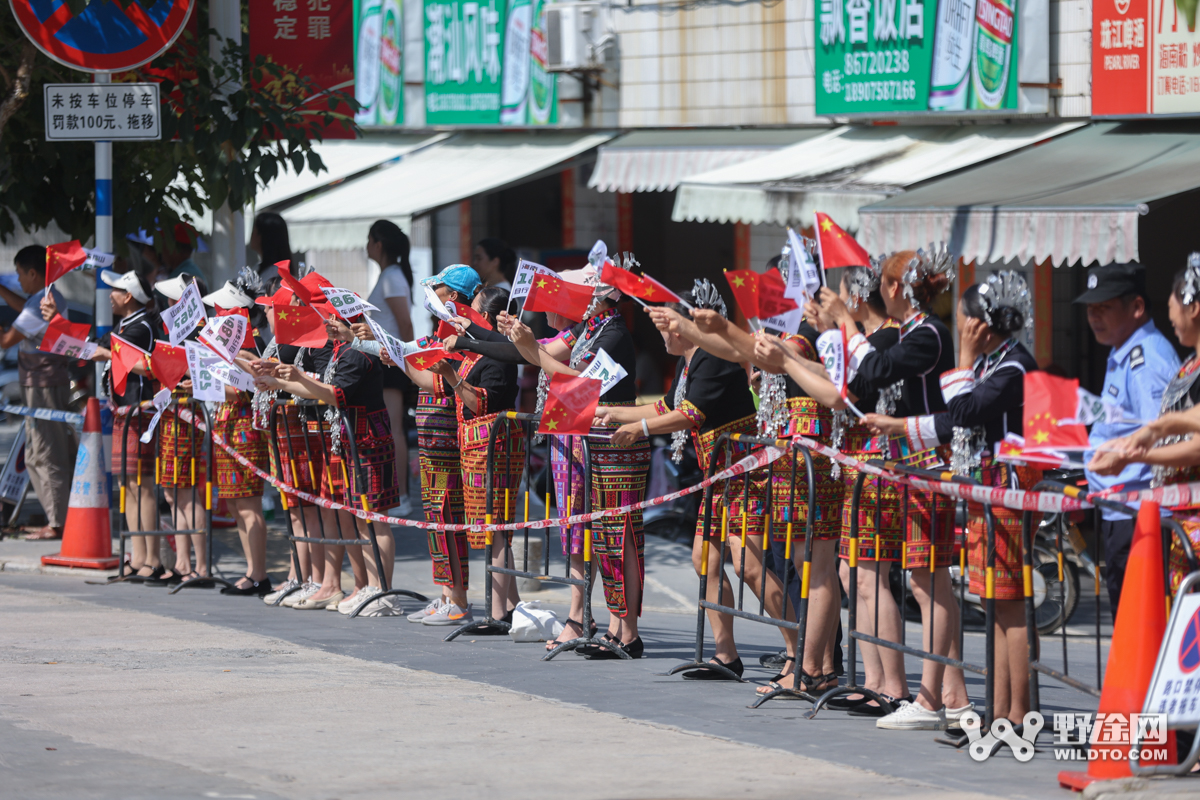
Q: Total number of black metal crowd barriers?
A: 6